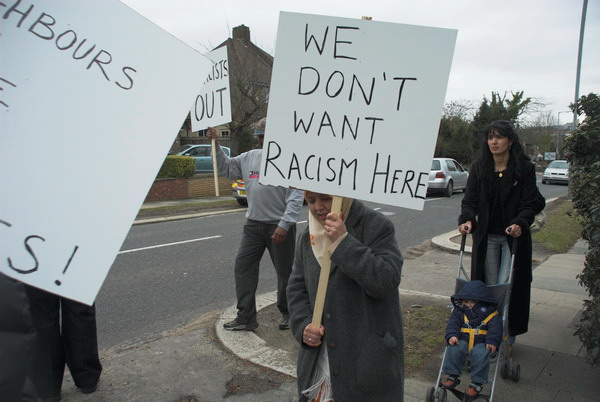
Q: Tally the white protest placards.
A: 3